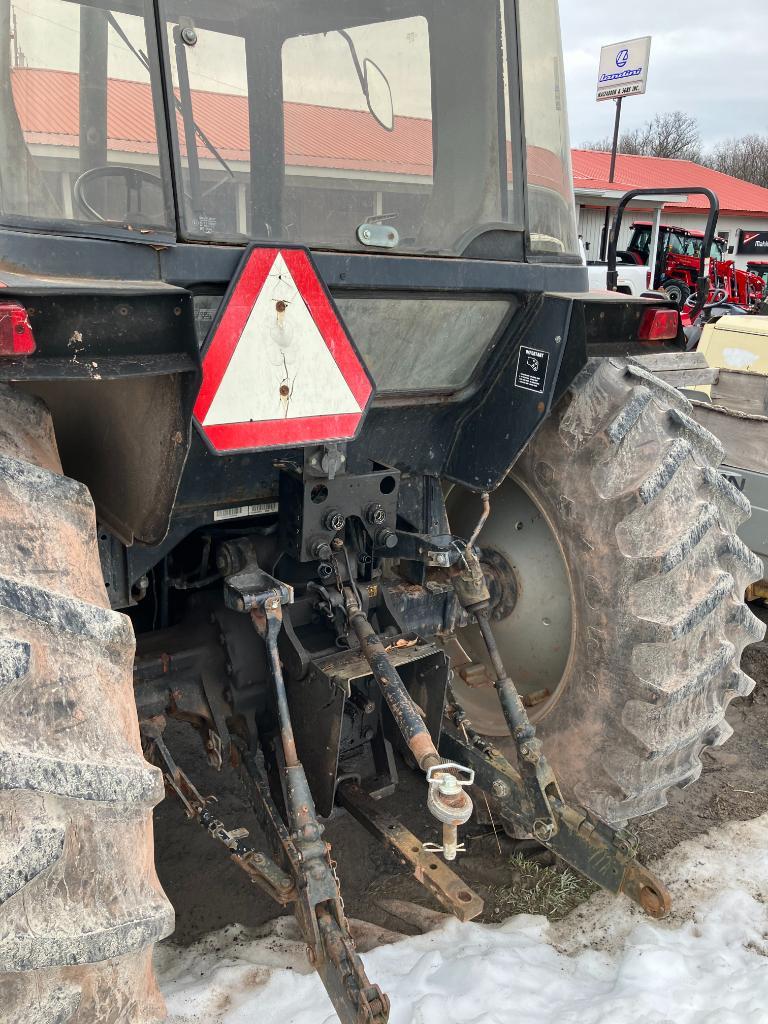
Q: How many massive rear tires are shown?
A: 2